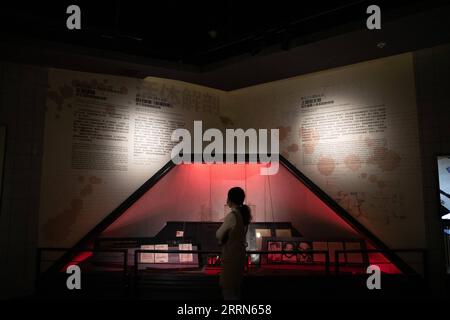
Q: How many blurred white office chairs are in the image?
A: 0